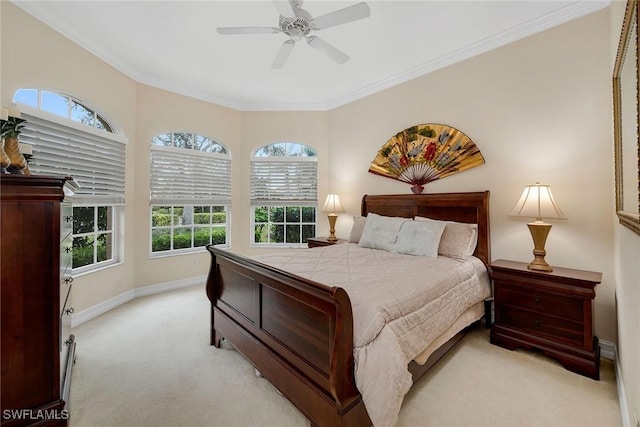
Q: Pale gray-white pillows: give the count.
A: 2